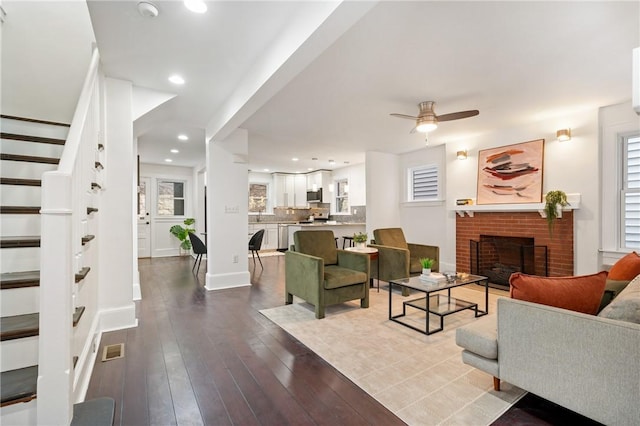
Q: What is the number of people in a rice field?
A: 0